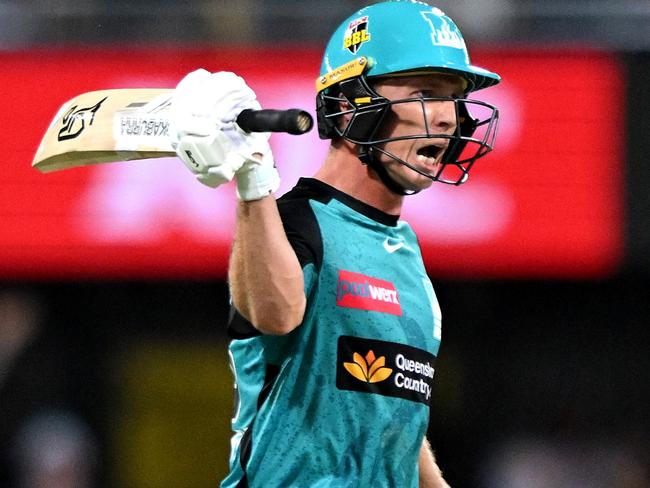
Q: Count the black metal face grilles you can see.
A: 1